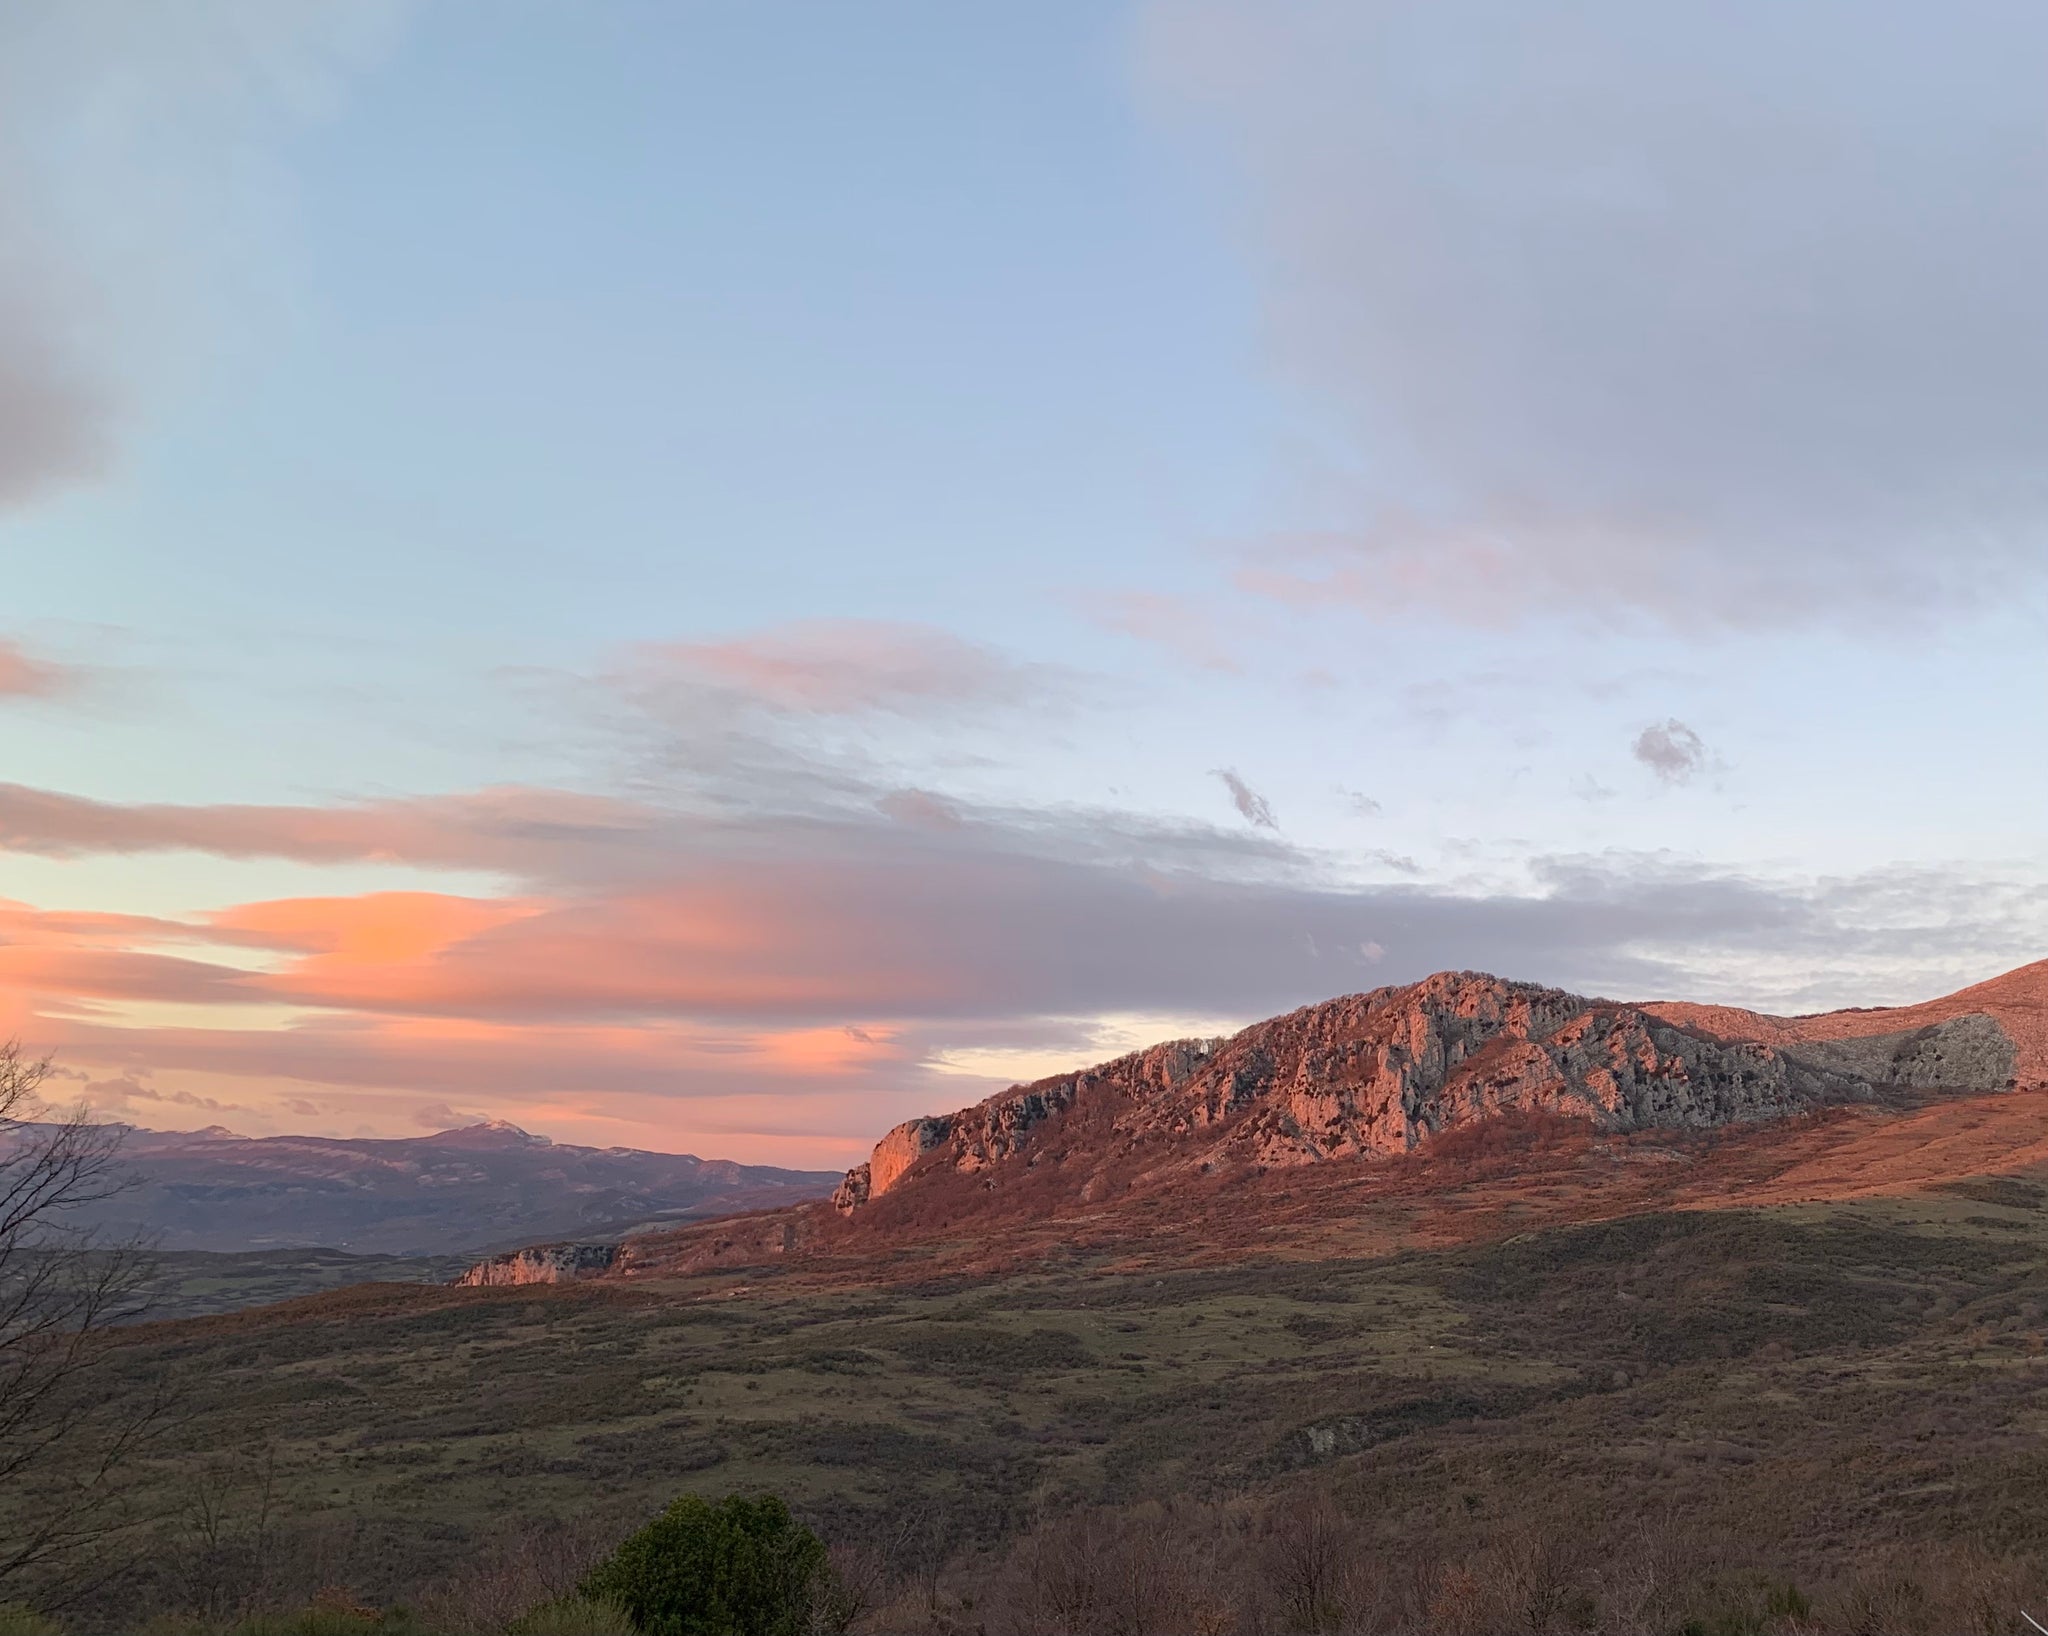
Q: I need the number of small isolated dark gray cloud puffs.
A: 2